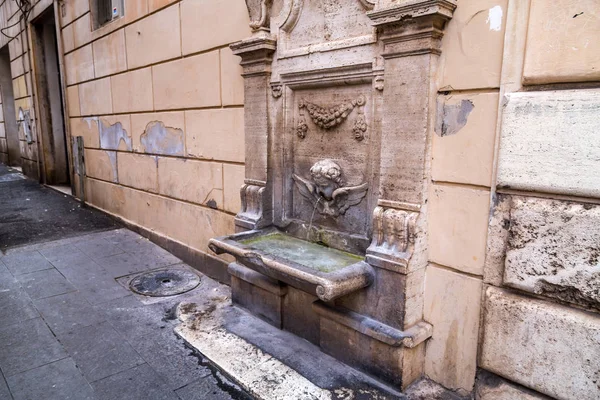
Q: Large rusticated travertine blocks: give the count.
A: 3